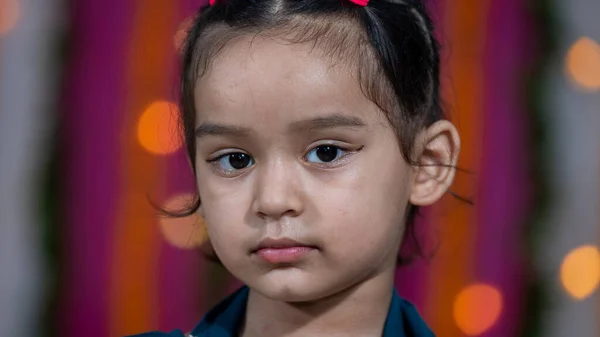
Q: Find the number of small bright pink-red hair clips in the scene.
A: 2